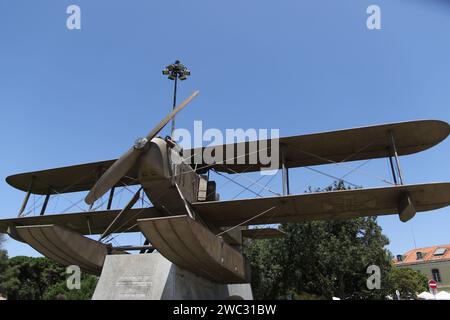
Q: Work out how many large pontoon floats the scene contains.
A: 2